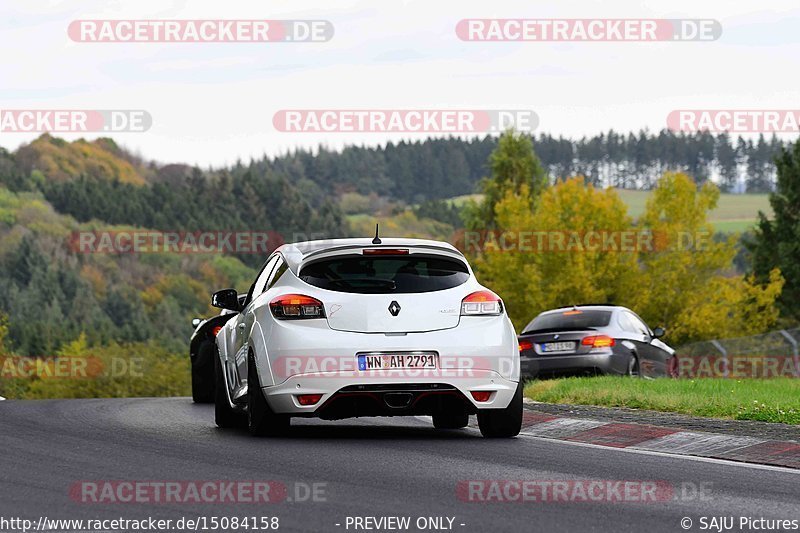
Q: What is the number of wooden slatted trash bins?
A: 0